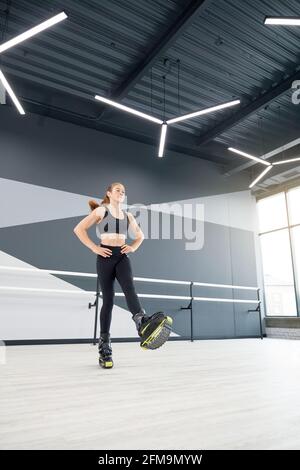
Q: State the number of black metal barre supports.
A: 3